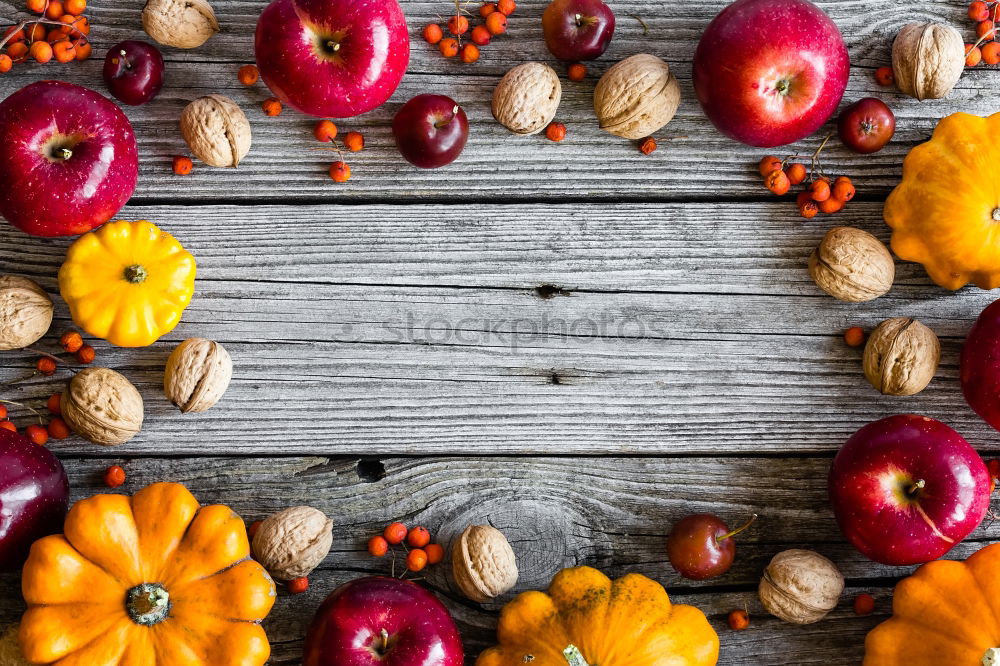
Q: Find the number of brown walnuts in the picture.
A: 13